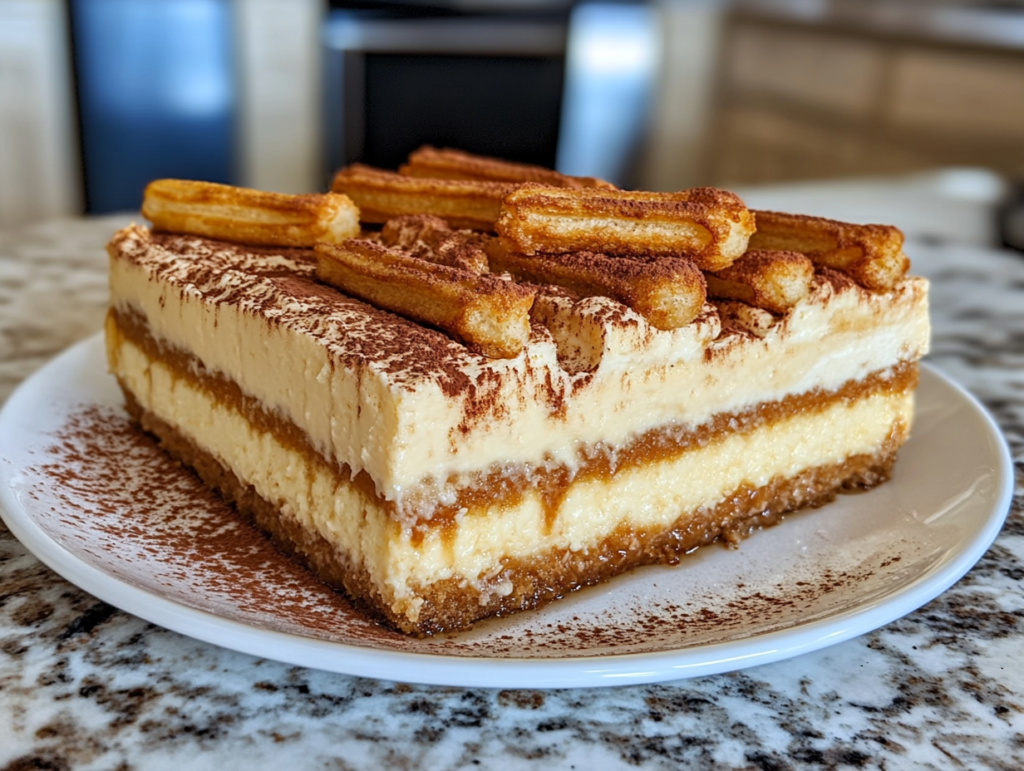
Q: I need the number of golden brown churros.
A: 8